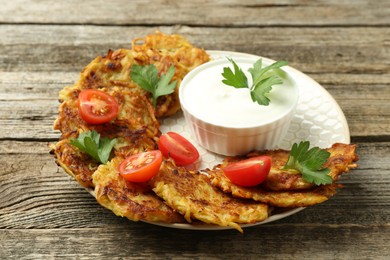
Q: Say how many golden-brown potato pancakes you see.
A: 8